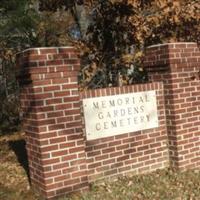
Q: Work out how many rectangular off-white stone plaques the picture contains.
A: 1